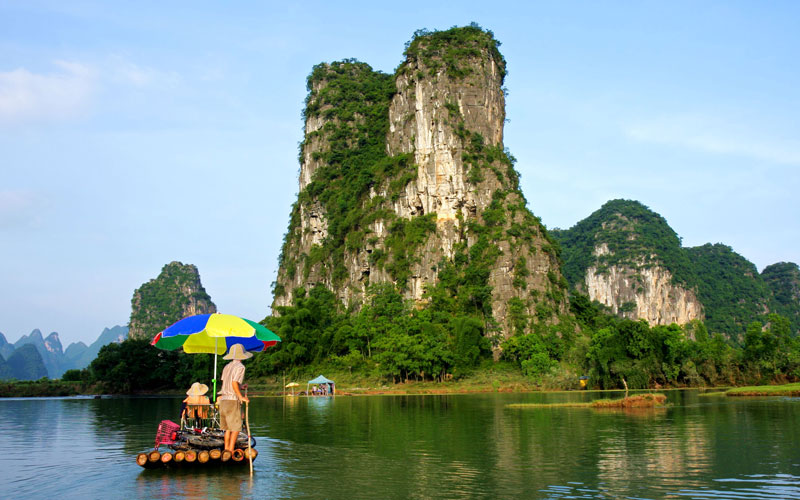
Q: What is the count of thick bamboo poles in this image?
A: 10